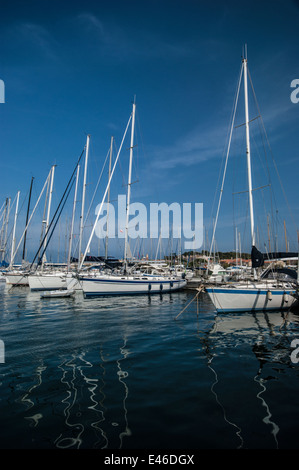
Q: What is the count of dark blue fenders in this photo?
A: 3